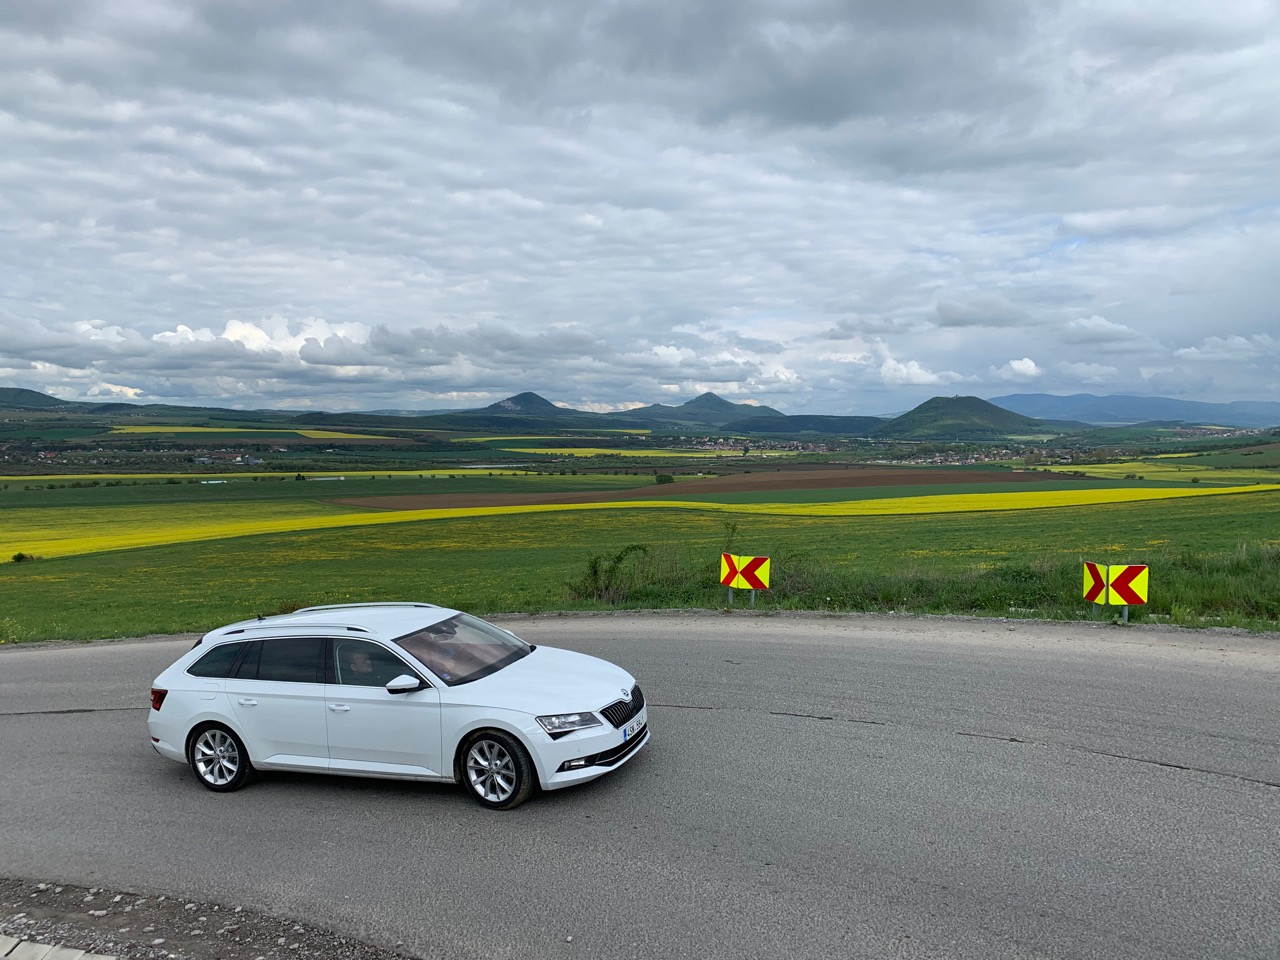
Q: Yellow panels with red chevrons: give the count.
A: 4